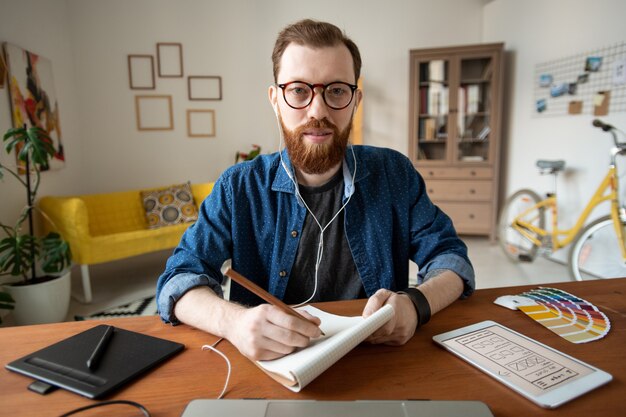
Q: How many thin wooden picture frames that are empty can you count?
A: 5